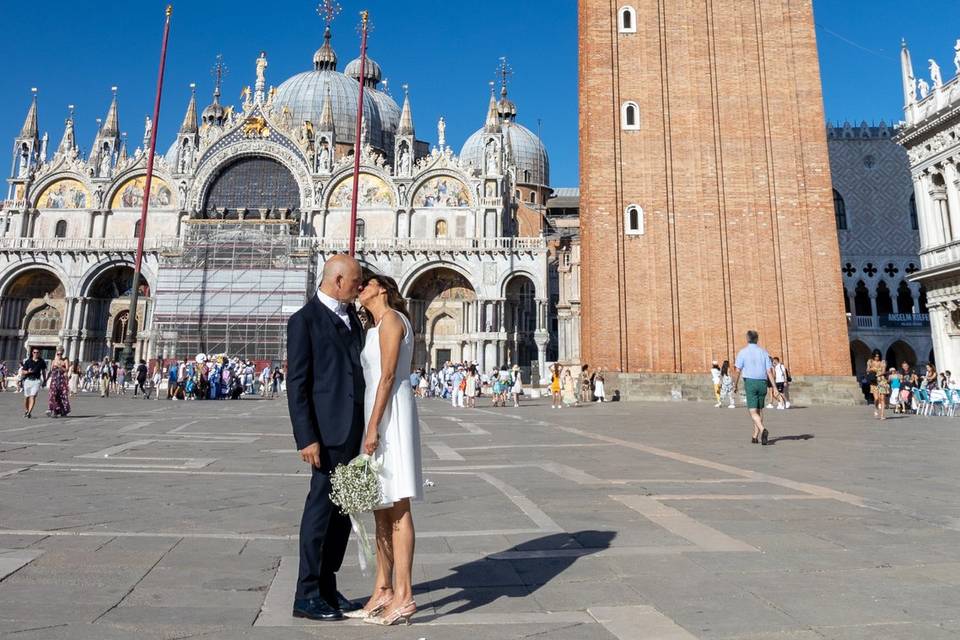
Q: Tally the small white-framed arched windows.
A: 3